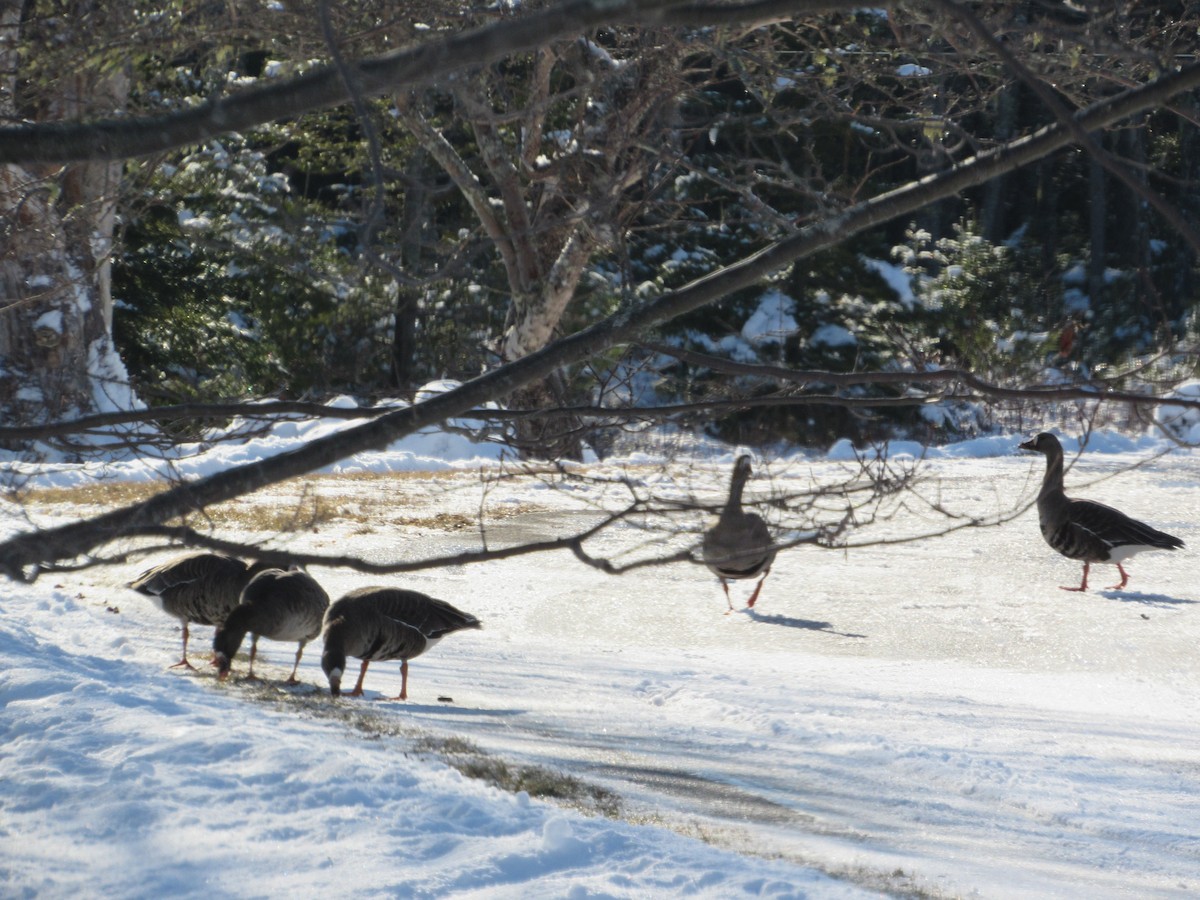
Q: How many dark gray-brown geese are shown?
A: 5